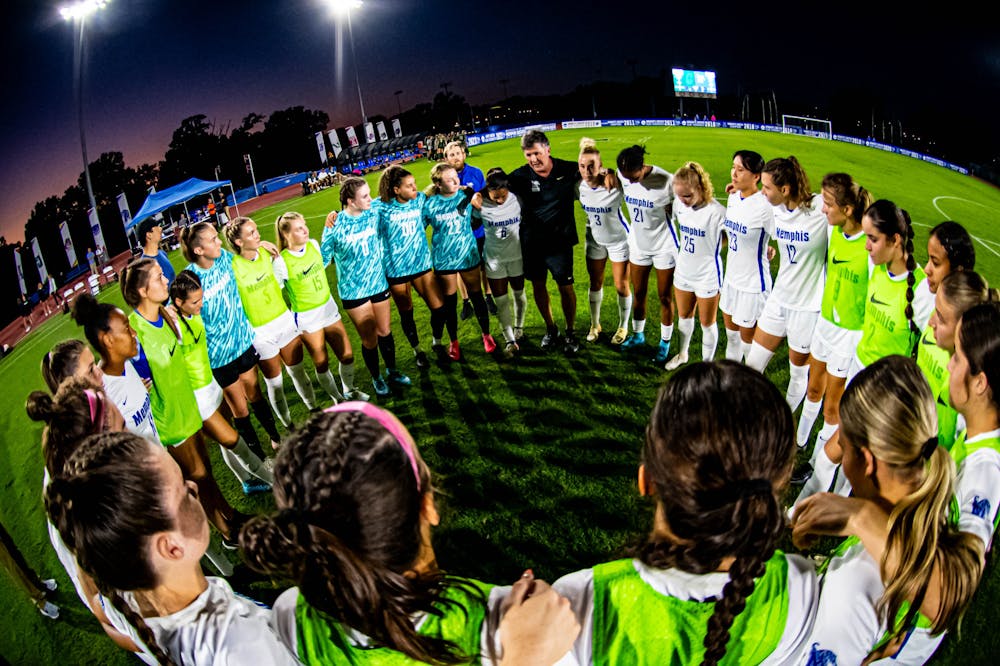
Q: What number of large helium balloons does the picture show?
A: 0